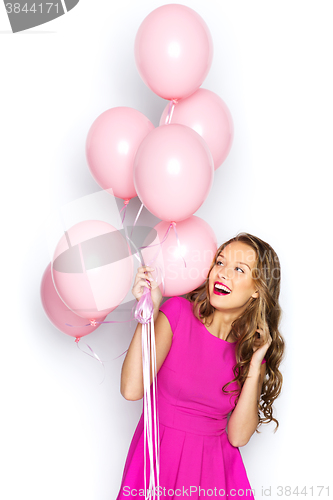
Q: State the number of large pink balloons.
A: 7